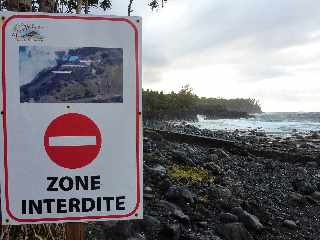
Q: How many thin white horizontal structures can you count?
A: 3